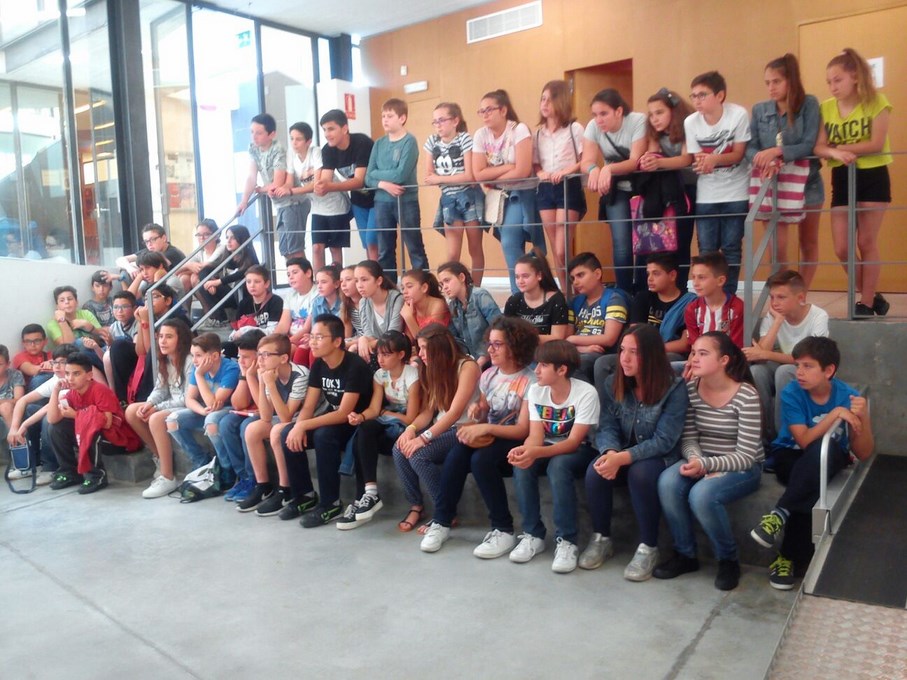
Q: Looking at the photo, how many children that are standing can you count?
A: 12